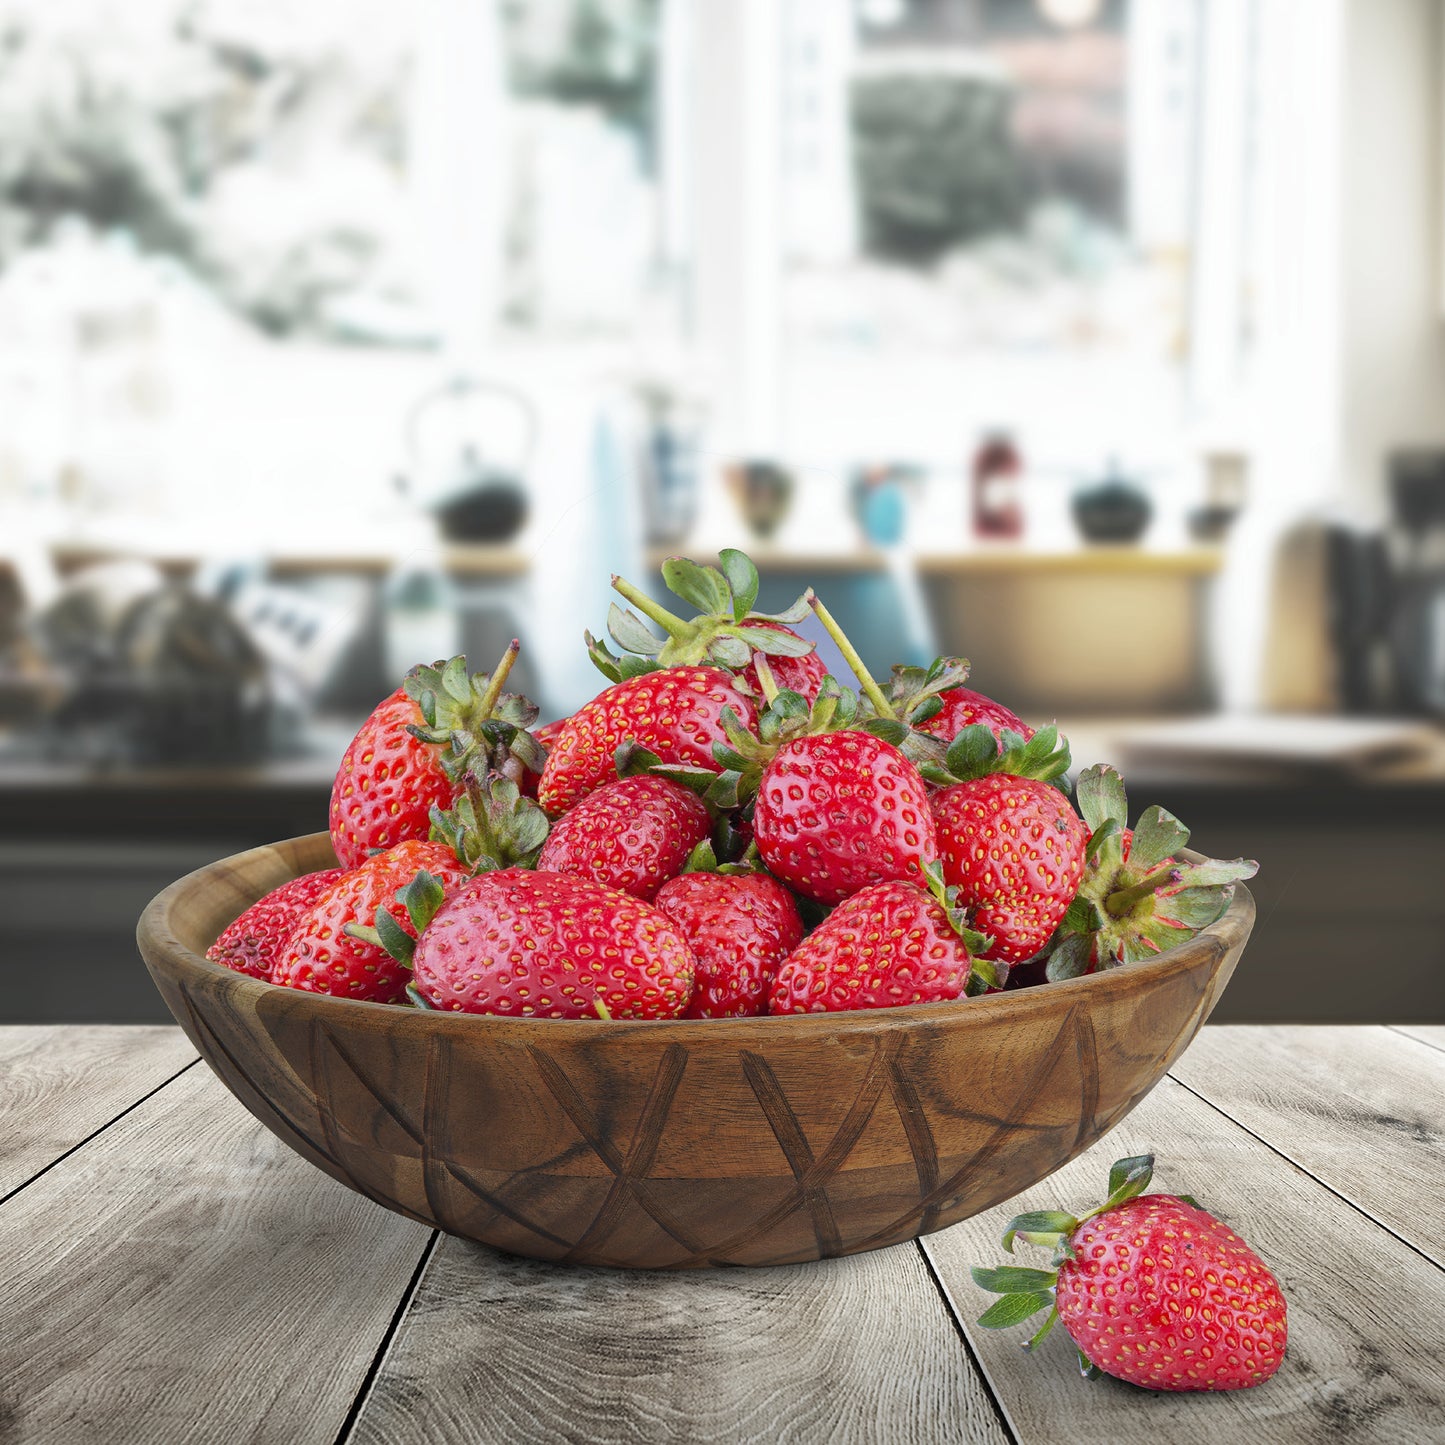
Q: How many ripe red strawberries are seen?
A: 15